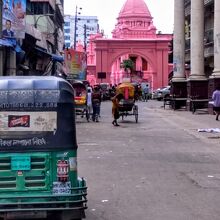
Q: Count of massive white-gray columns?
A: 3